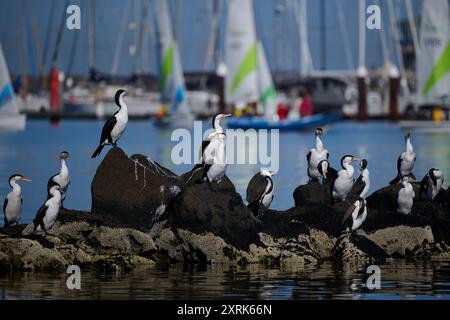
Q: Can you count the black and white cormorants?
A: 15